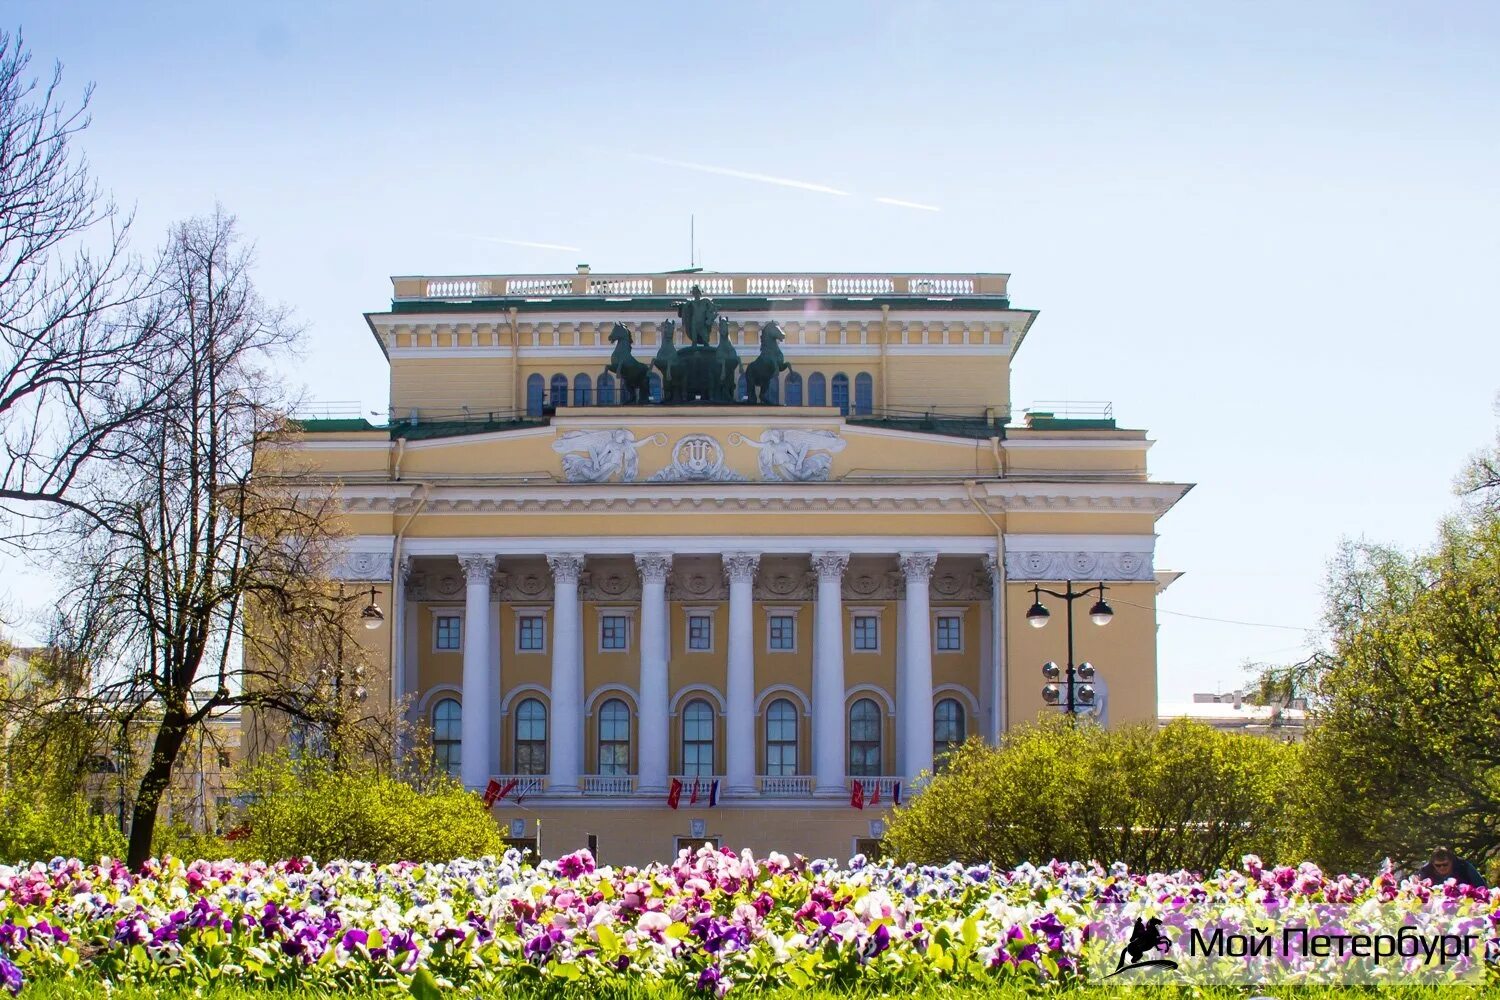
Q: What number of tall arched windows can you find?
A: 7